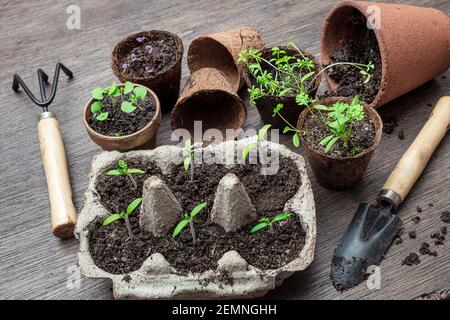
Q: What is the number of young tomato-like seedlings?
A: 6